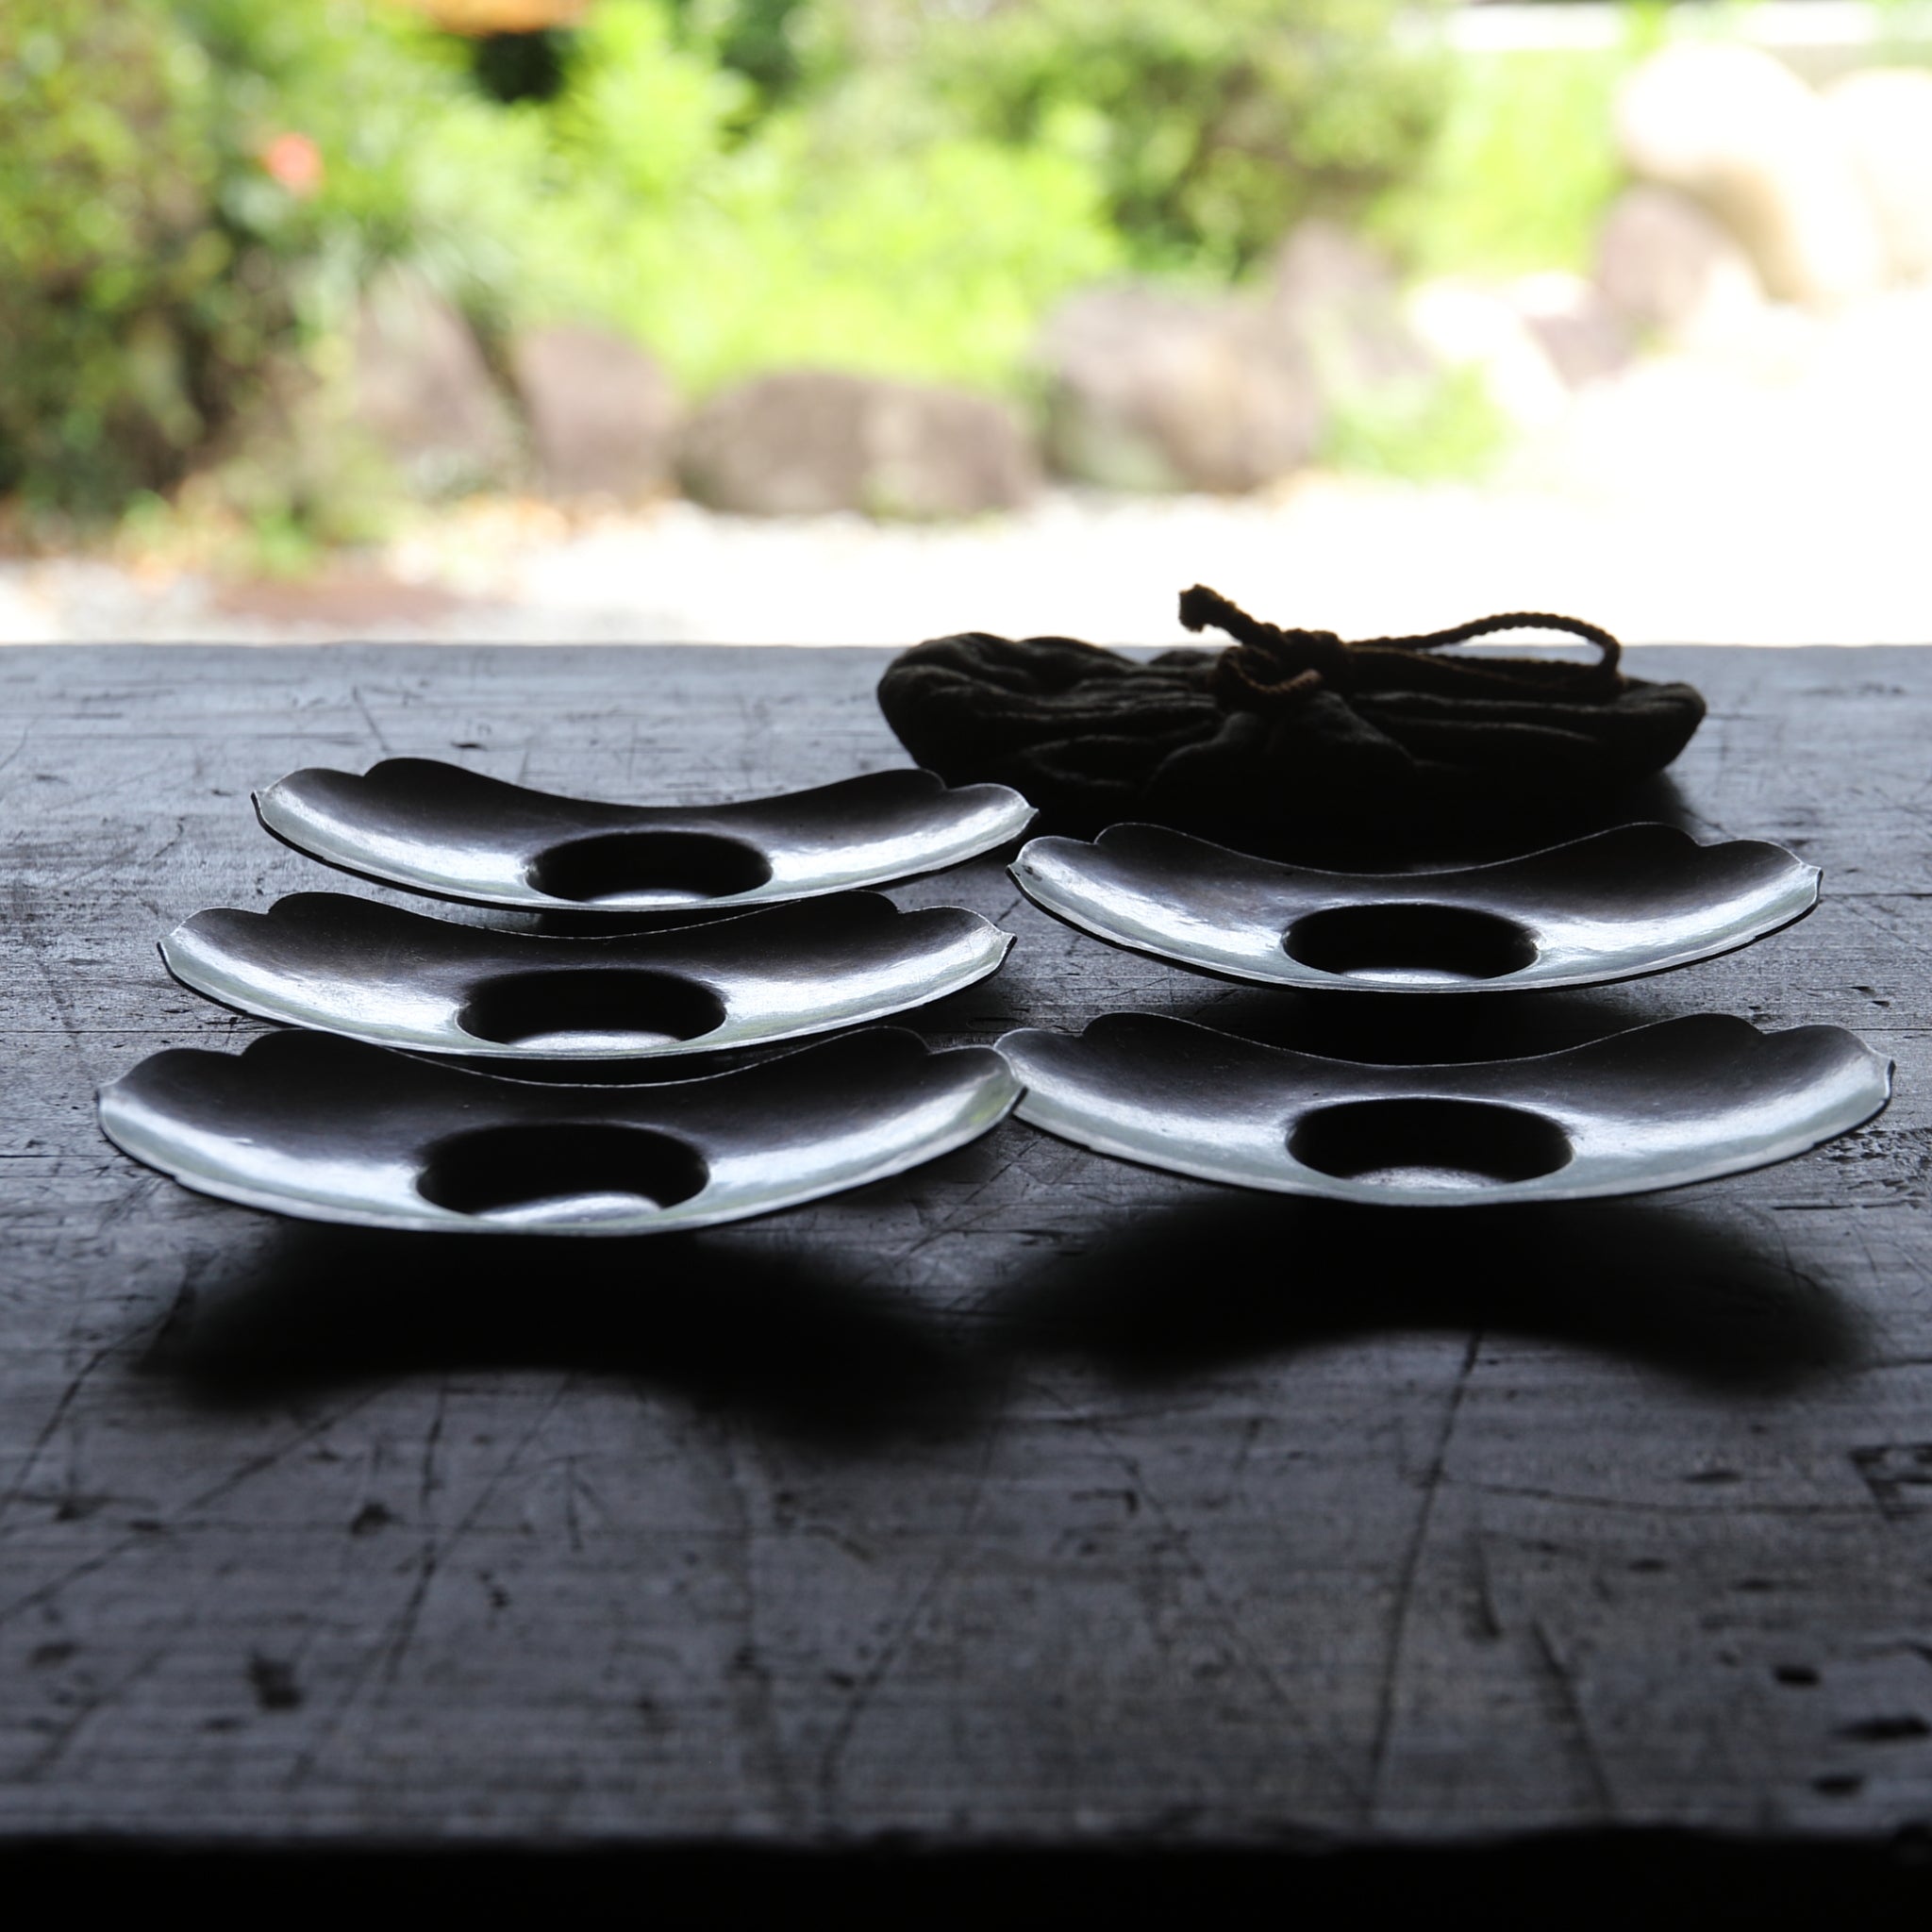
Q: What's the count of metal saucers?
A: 5